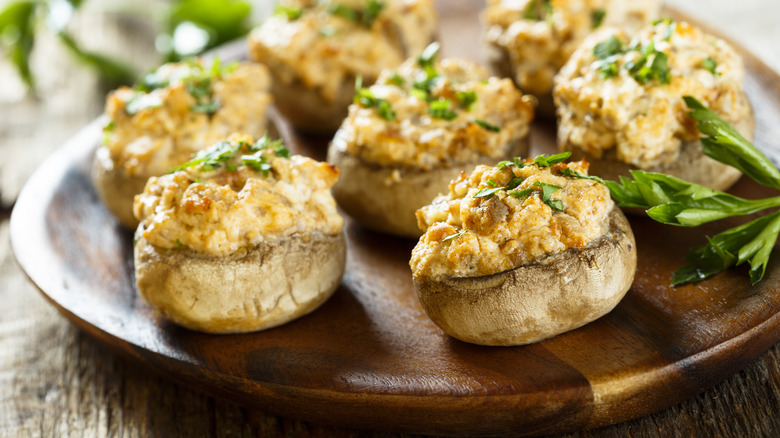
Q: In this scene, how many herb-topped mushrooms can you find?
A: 7